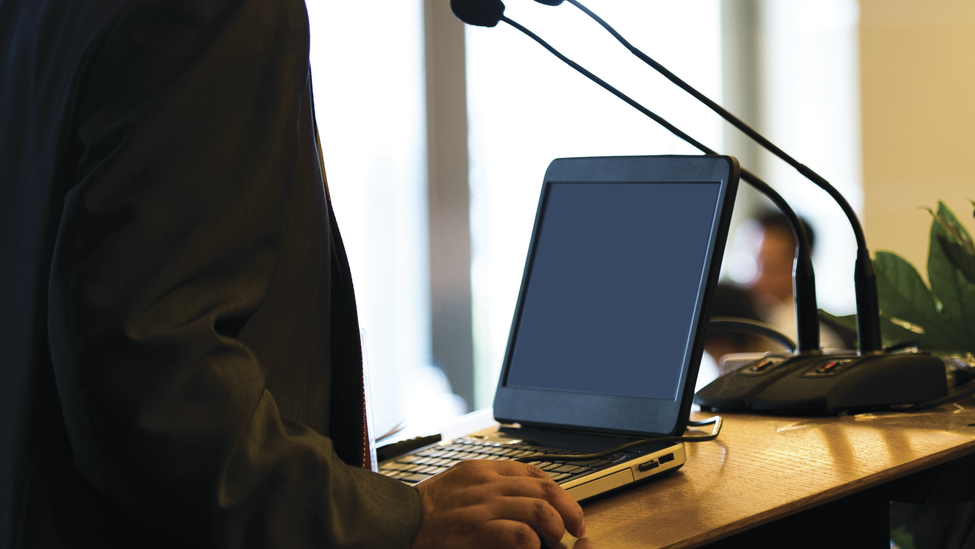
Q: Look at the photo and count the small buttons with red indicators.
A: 2